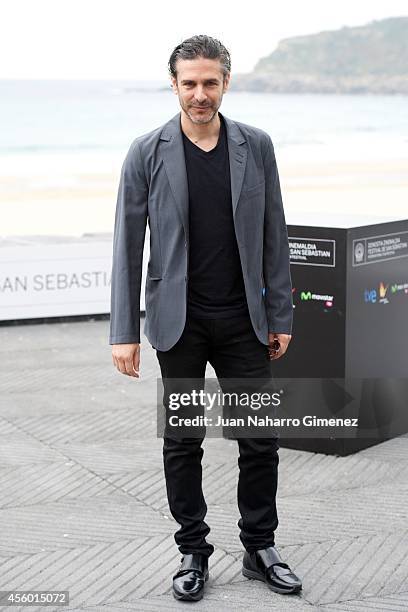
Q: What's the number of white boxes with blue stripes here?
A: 0